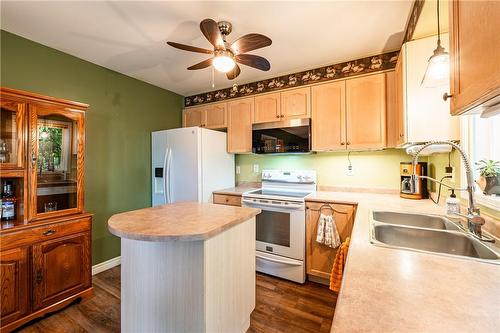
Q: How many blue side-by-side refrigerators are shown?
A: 0